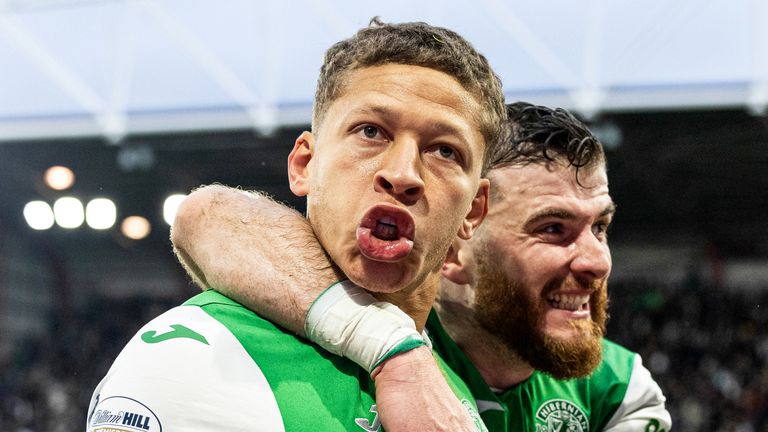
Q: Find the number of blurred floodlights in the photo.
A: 6